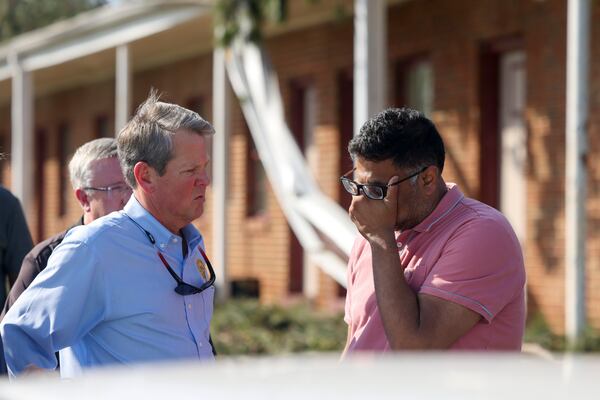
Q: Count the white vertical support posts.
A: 5